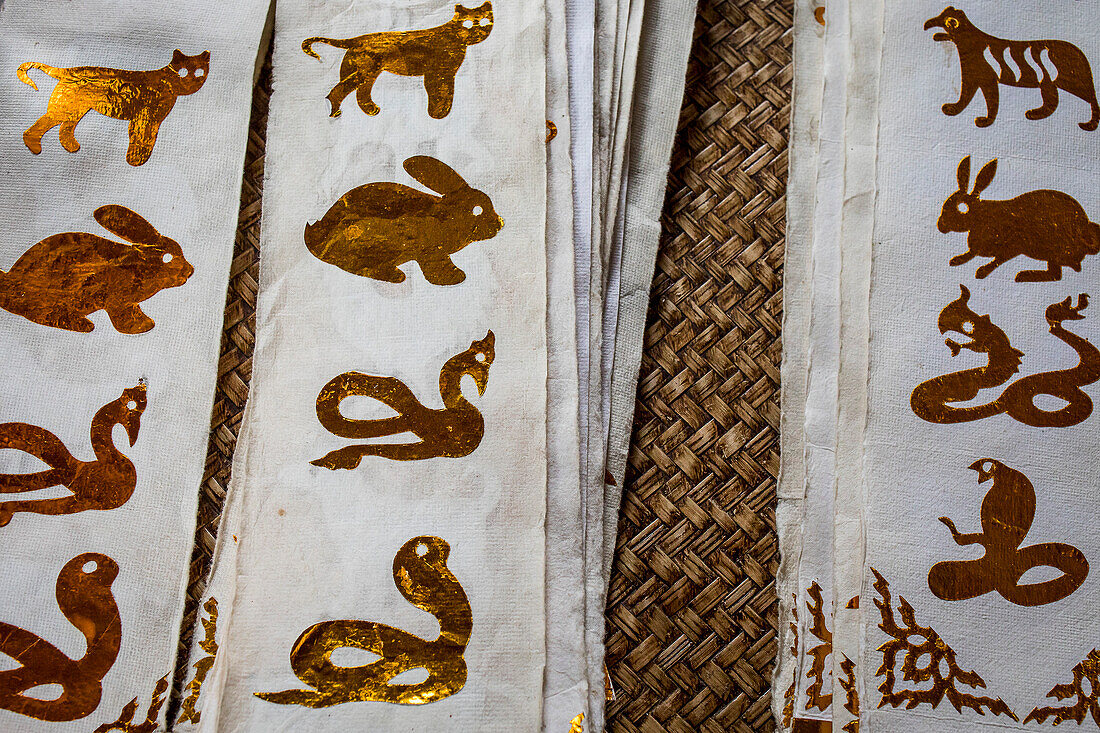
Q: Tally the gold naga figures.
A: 3